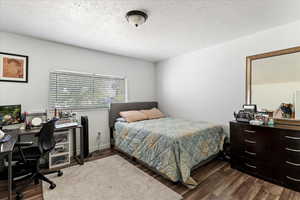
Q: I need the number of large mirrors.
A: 1